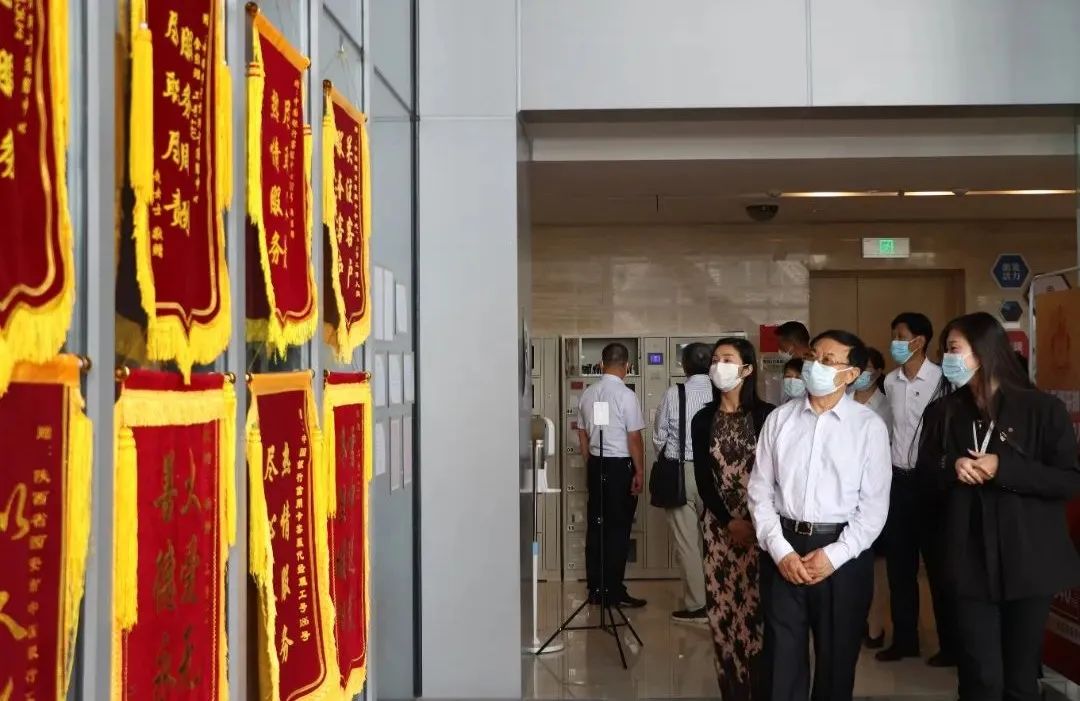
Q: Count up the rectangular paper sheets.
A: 9